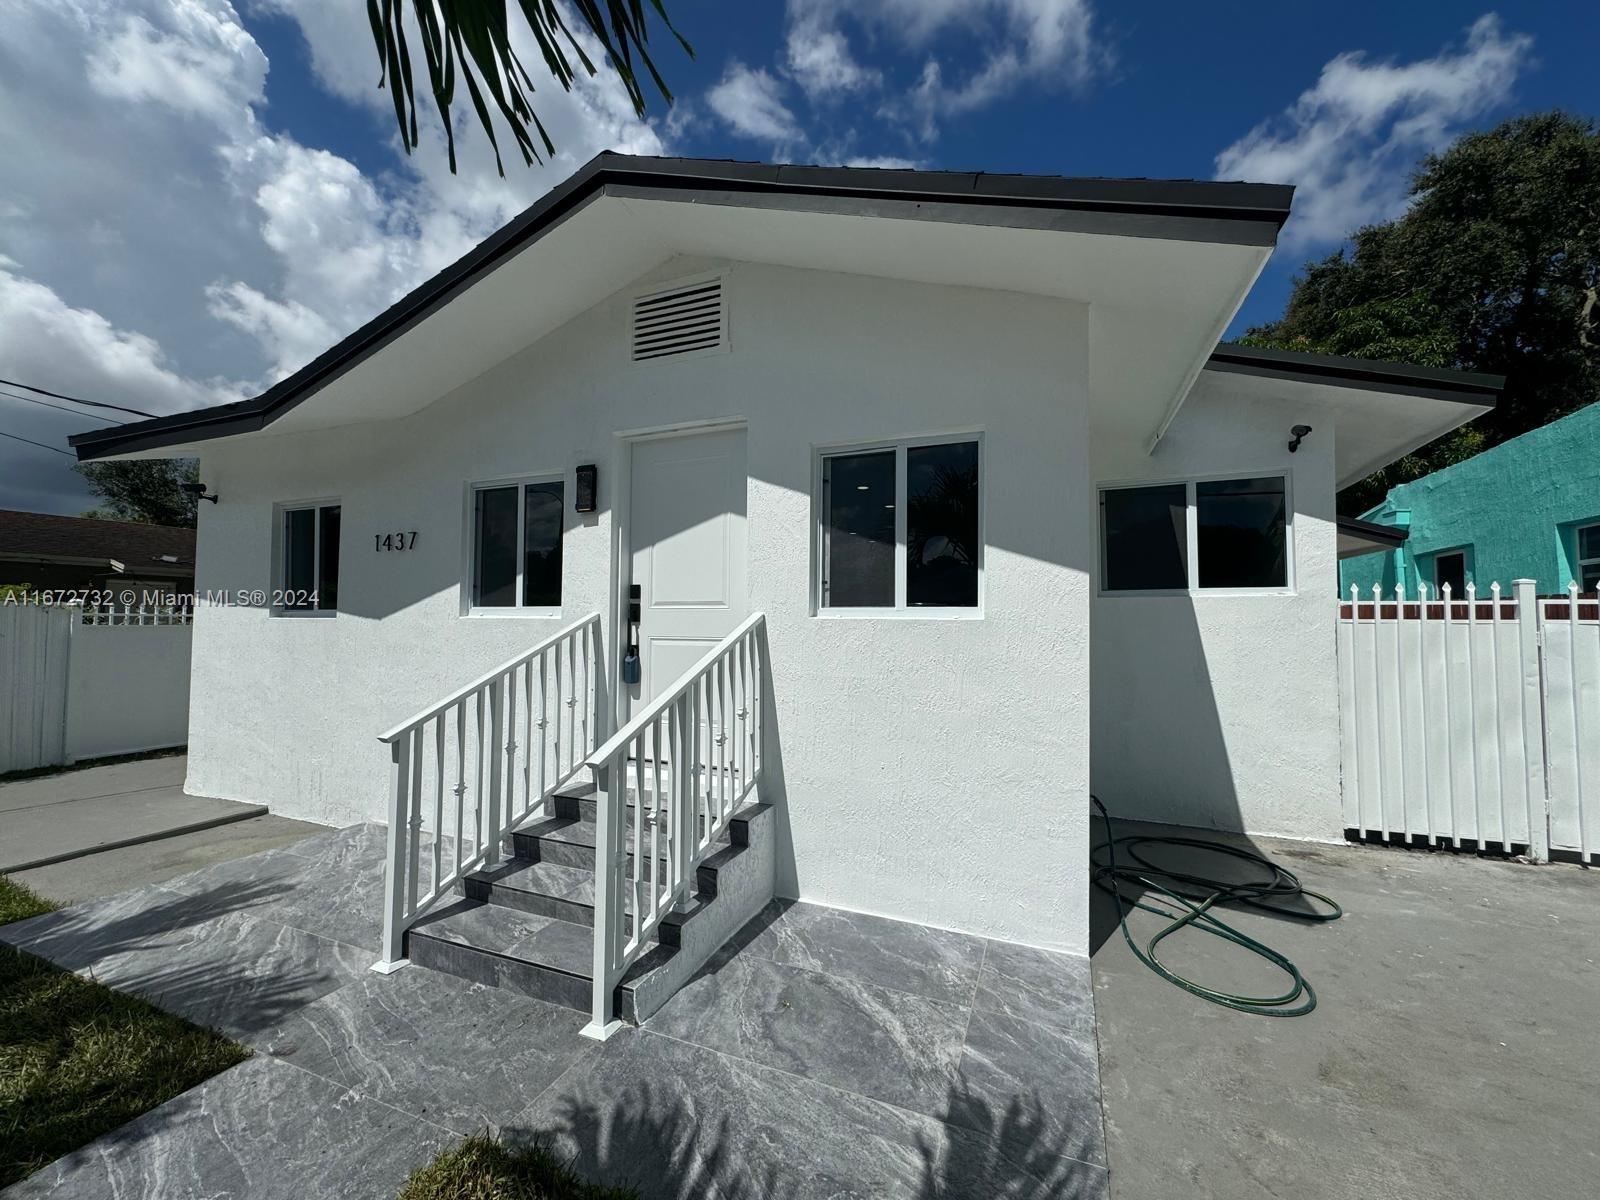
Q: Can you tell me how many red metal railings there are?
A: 0